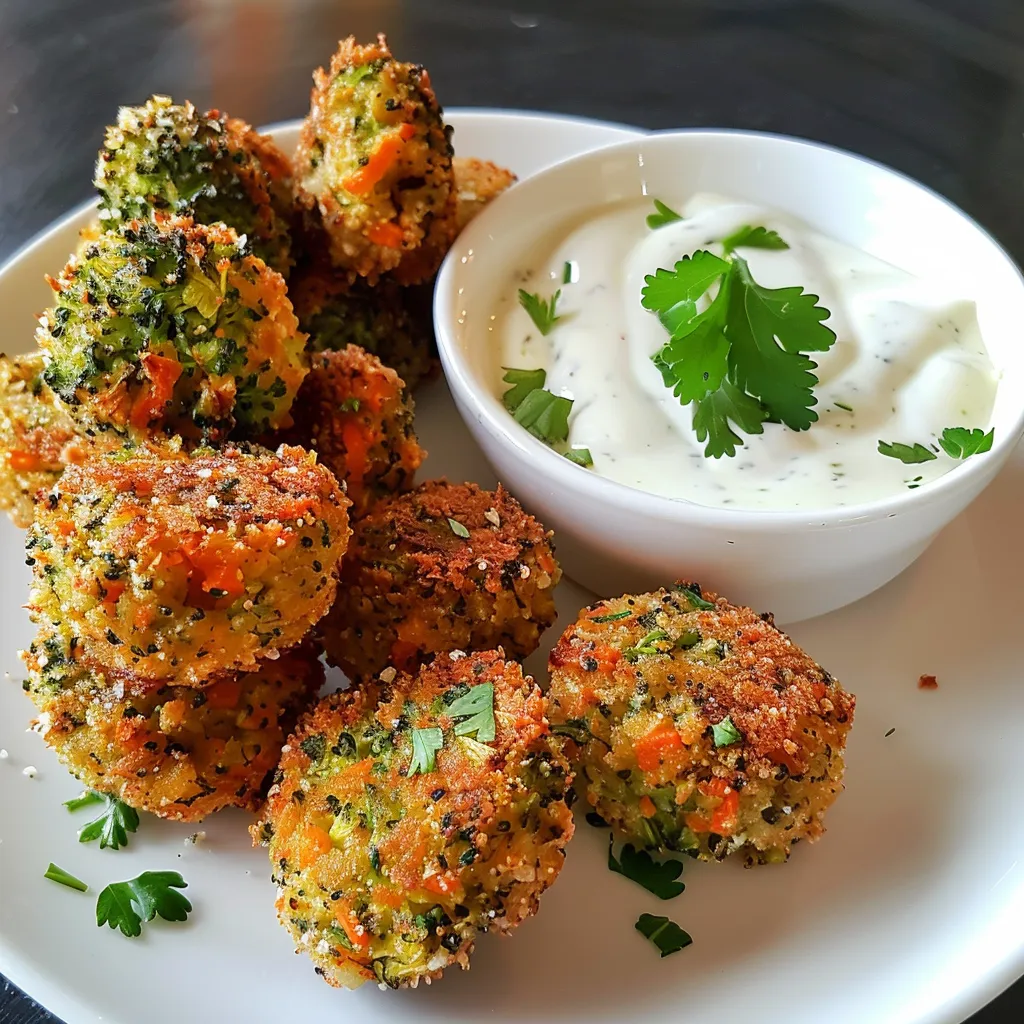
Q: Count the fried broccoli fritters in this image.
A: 12